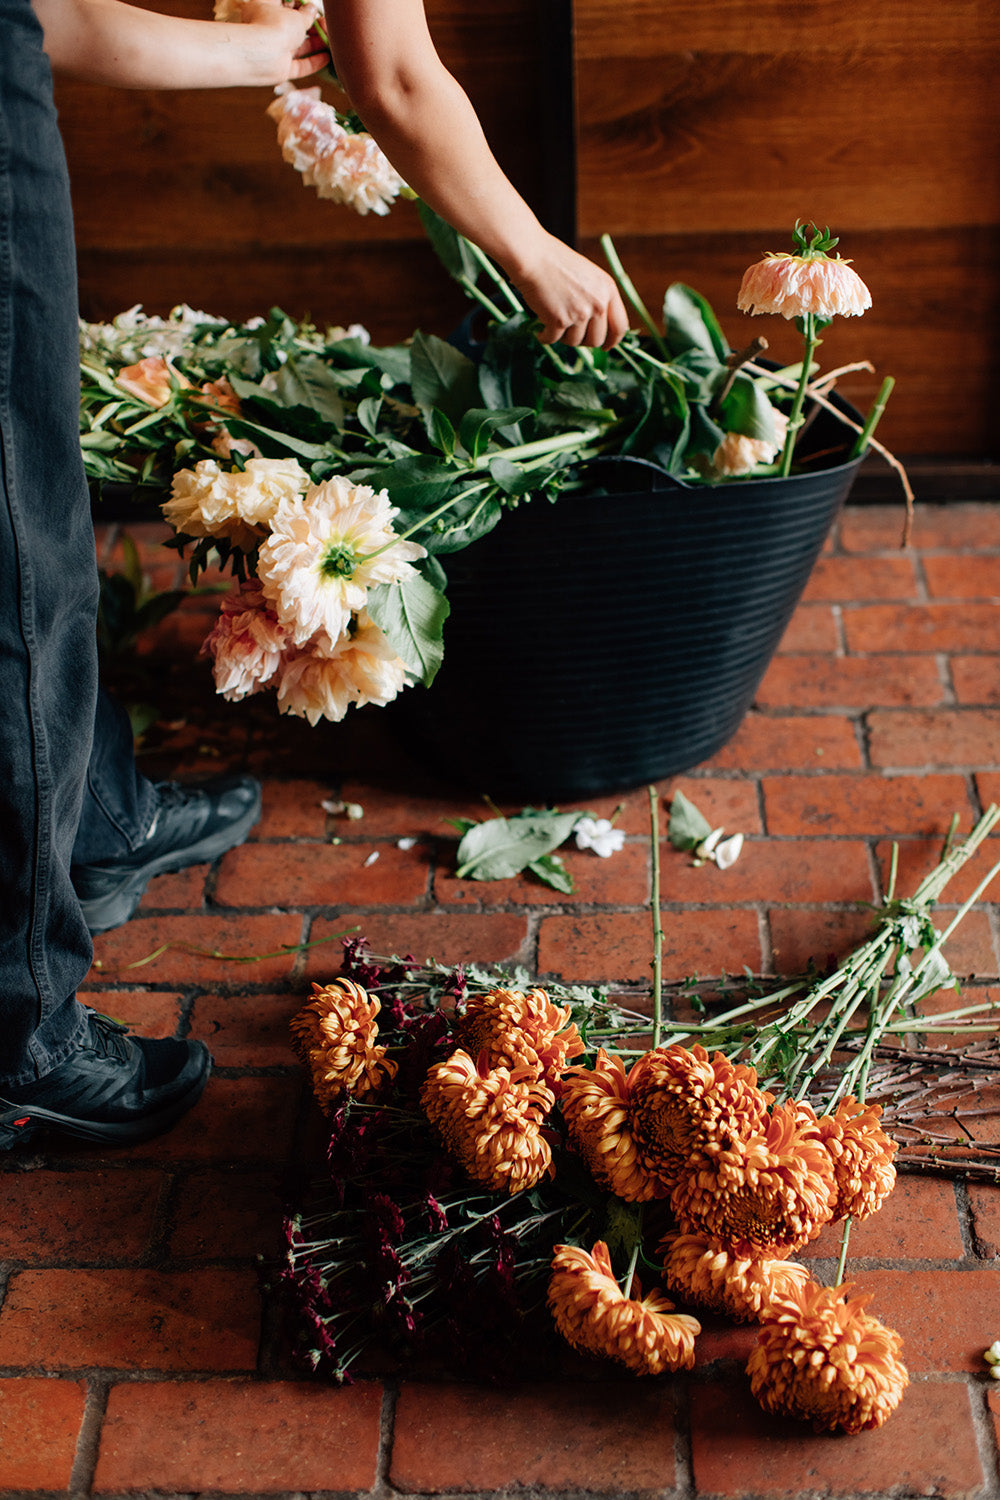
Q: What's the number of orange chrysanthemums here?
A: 10